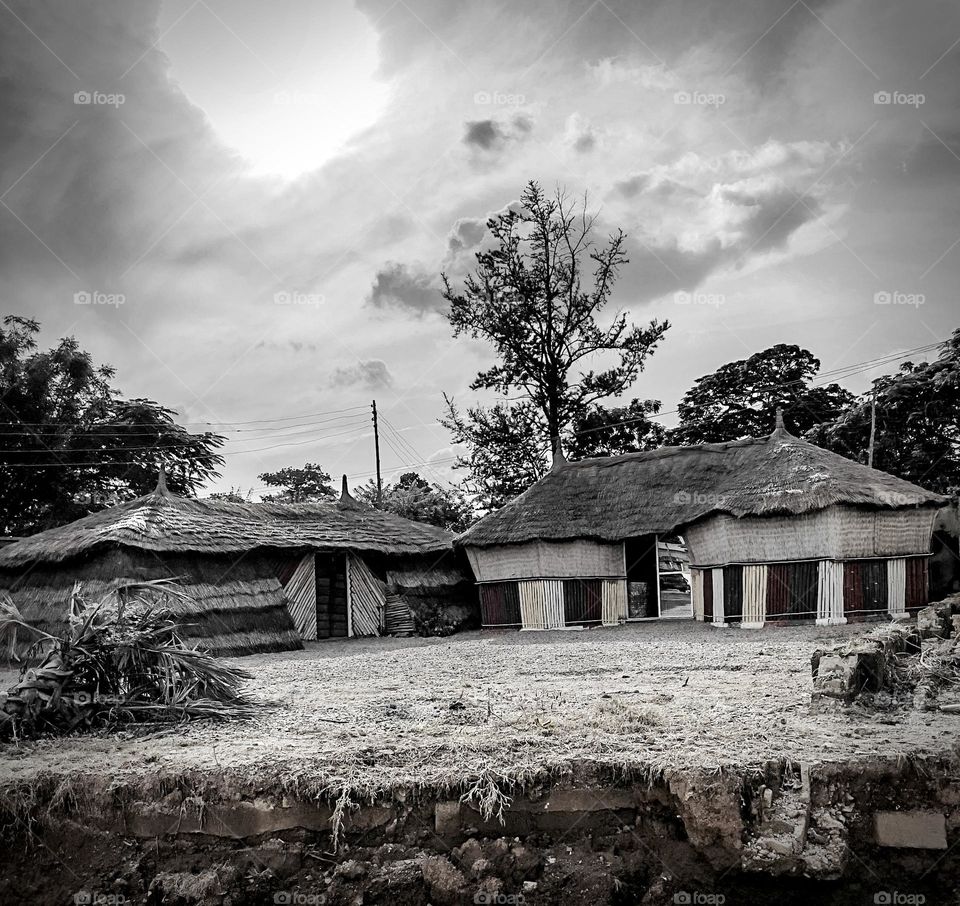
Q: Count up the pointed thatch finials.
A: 4